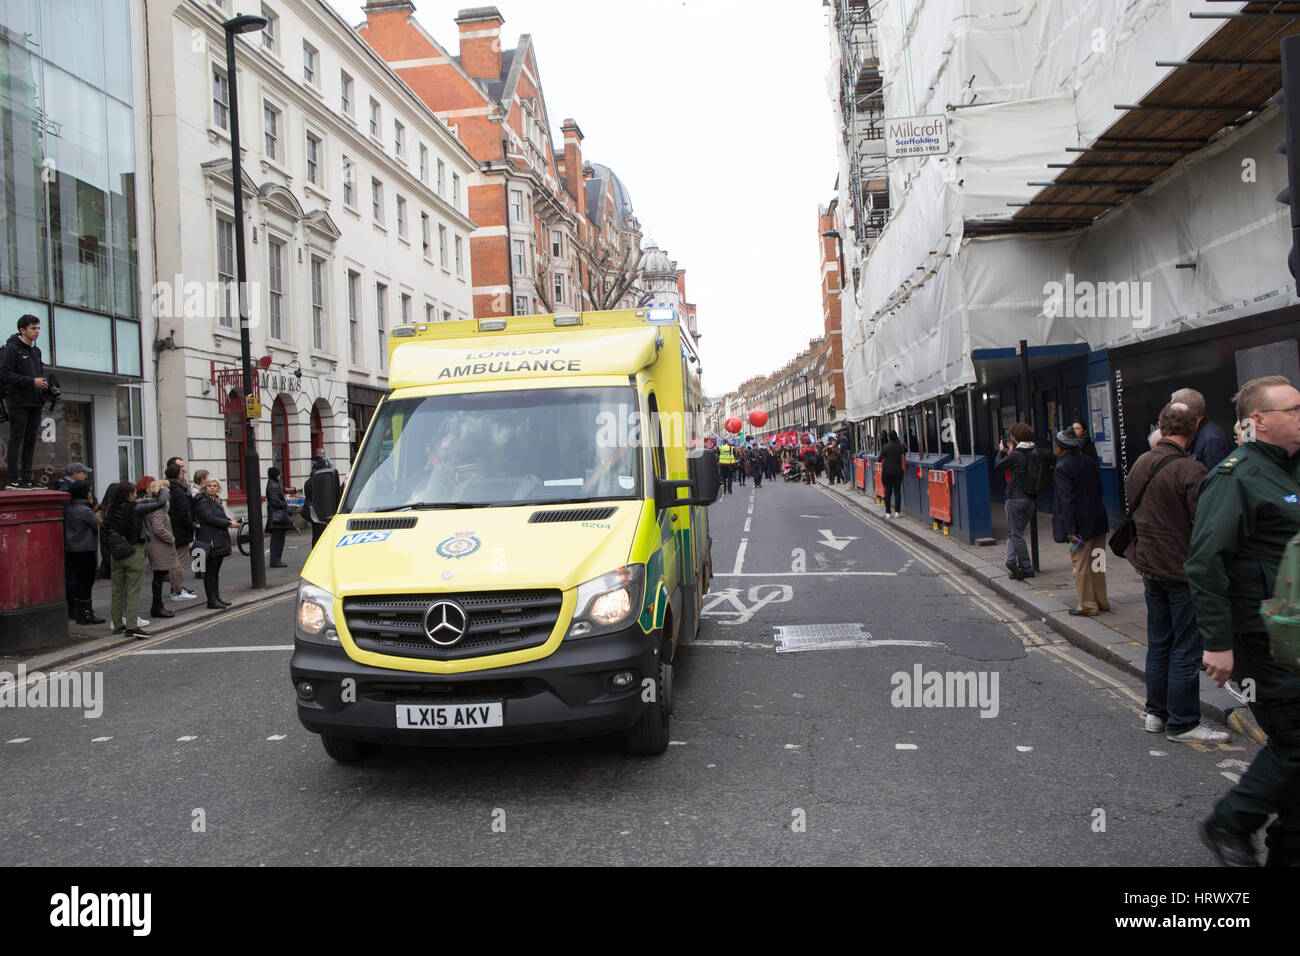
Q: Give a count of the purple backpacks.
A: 0